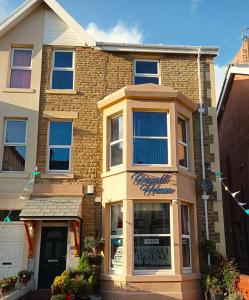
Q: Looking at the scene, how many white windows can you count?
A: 11